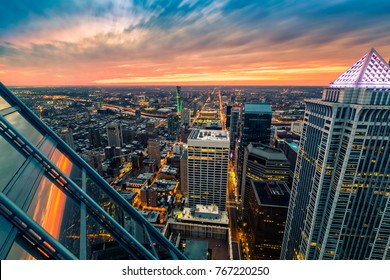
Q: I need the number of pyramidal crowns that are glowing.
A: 1